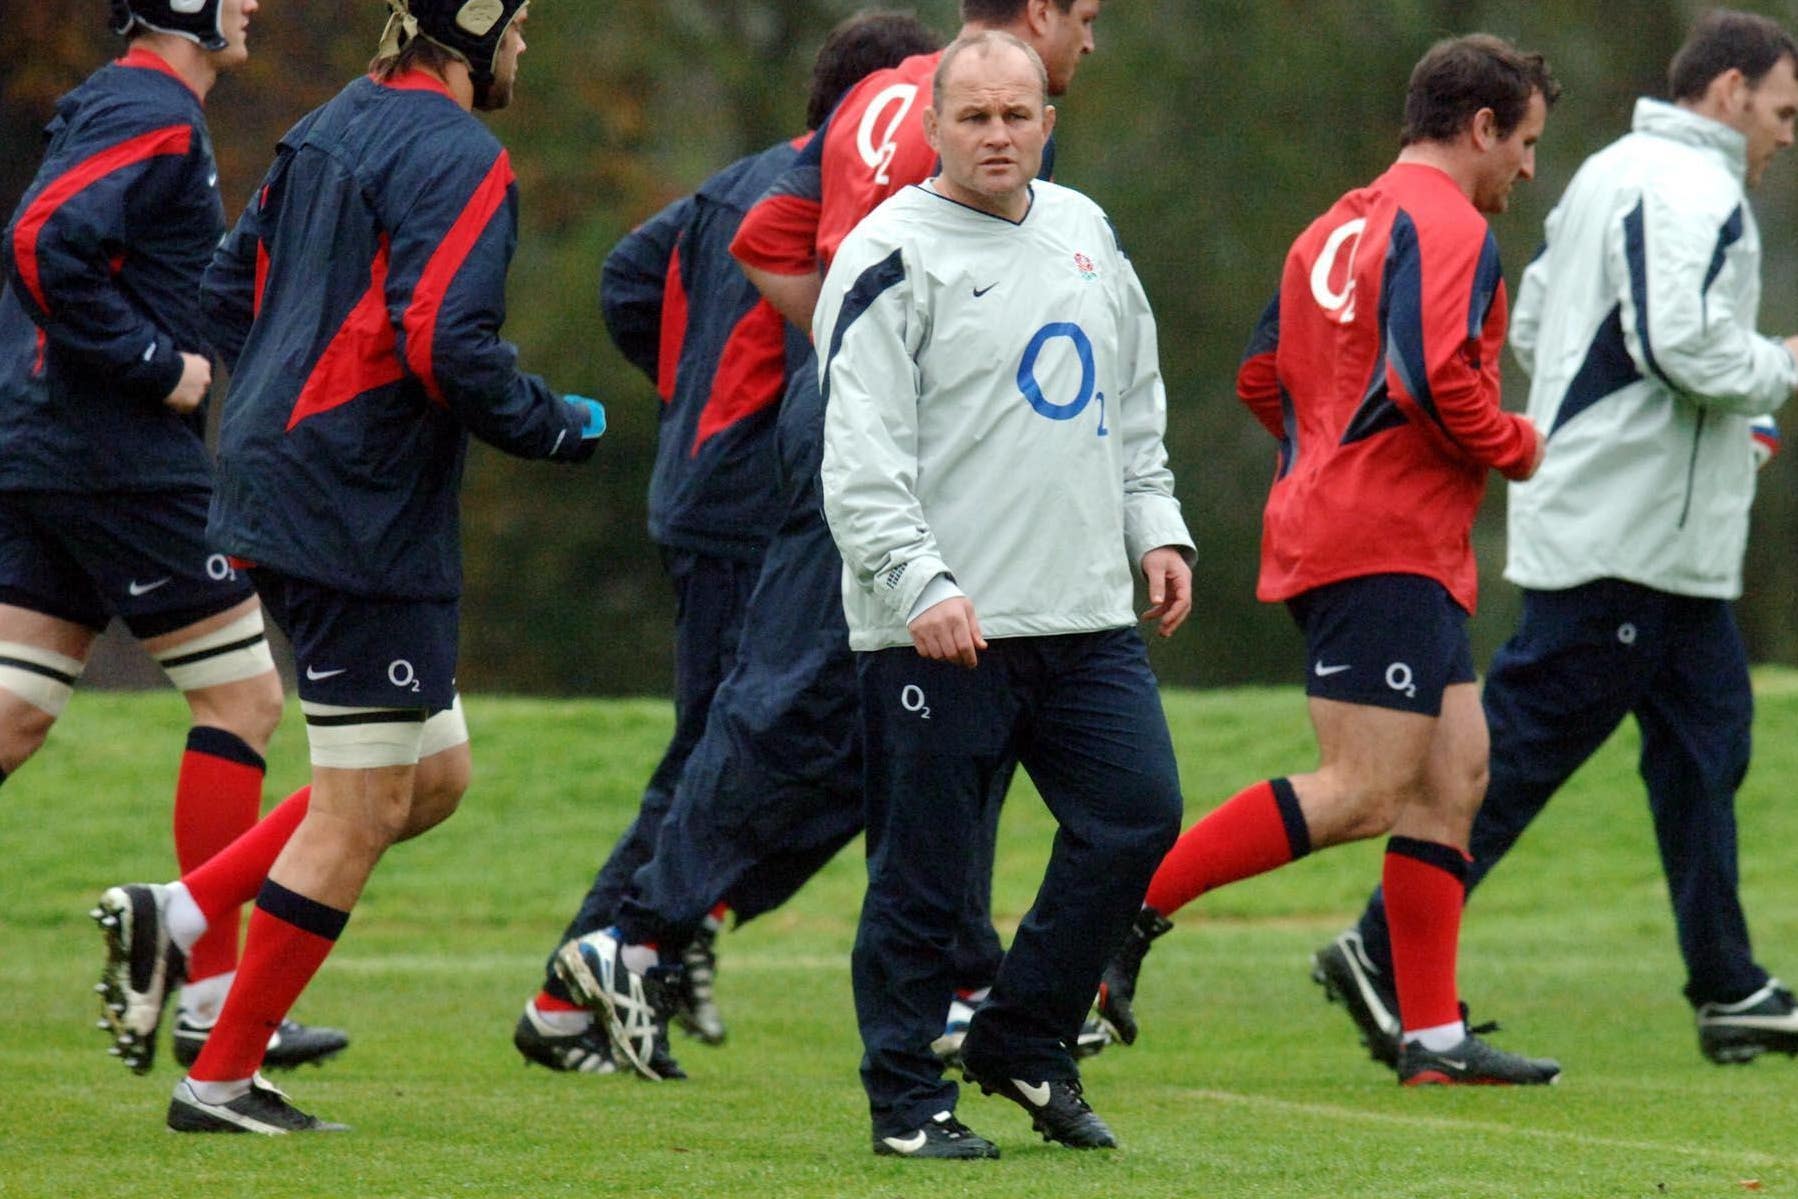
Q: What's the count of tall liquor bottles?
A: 0